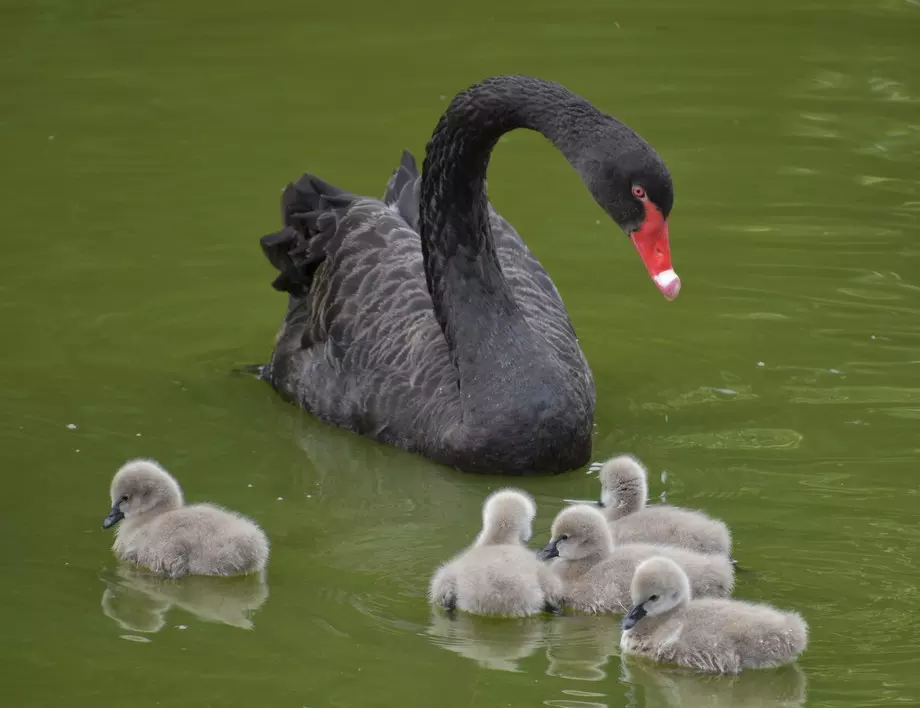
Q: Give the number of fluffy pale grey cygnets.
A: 5